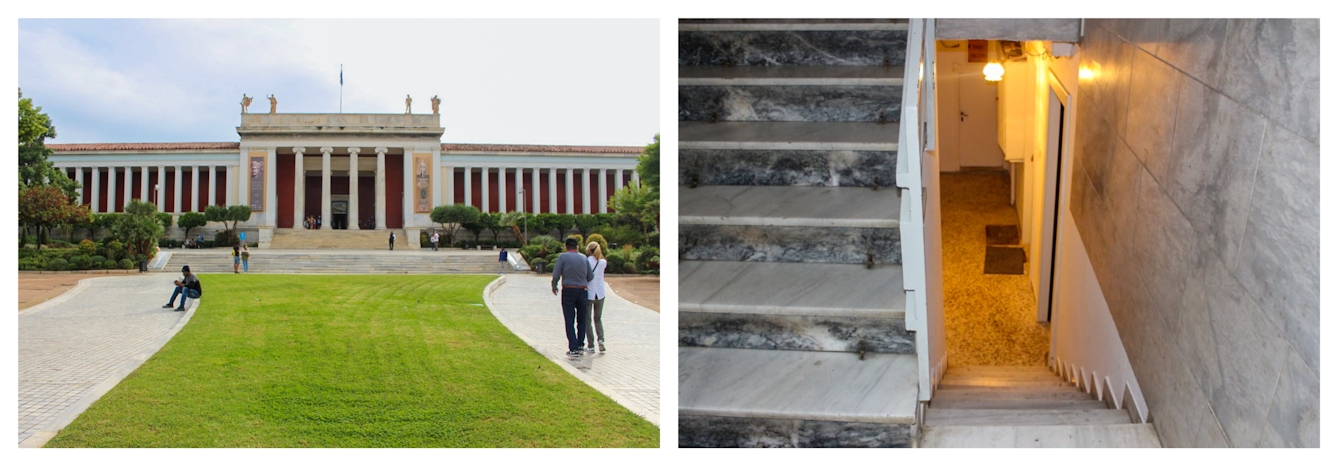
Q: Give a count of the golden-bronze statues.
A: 4